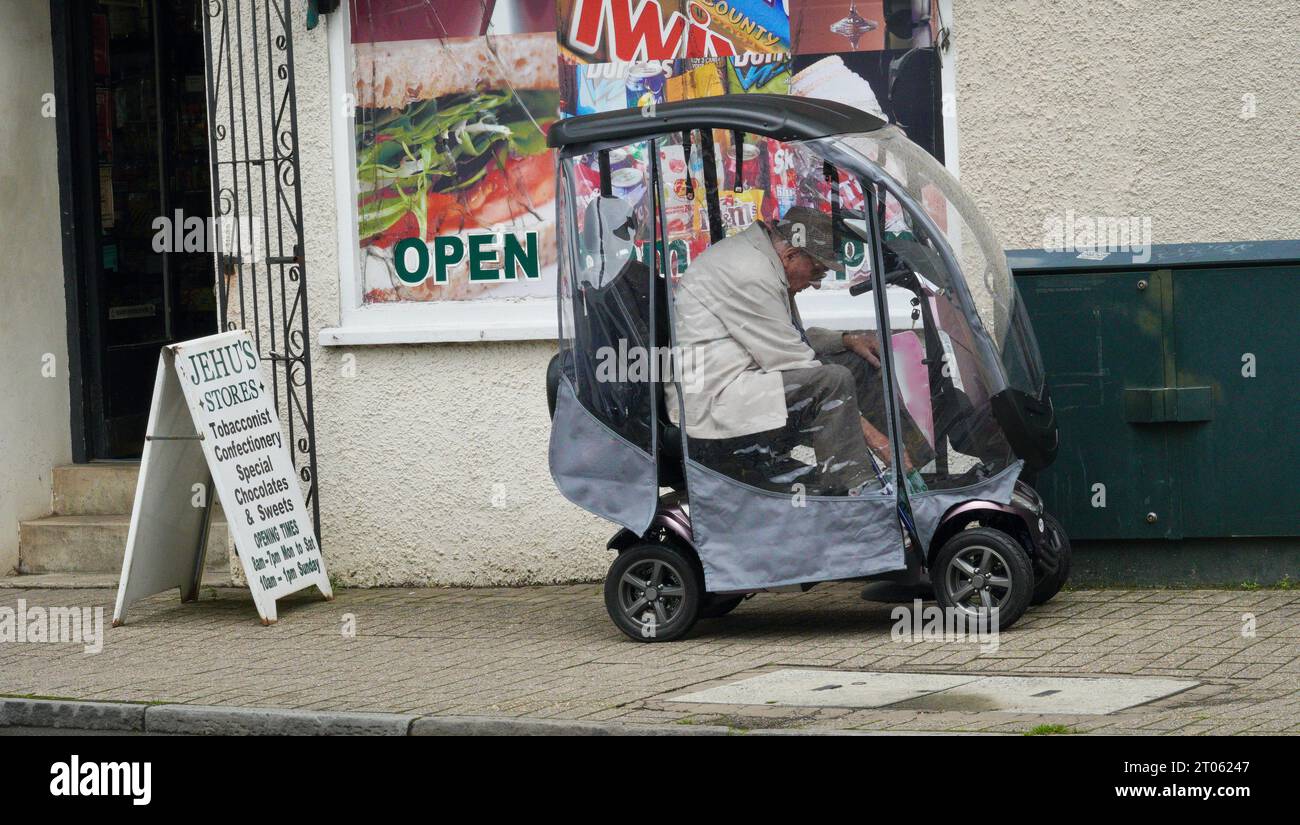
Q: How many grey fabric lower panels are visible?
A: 3